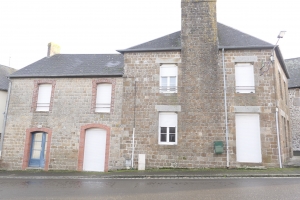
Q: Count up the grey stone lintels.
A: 4